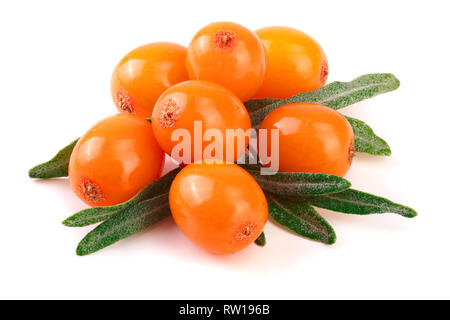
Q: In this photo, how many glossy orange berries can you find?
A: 7